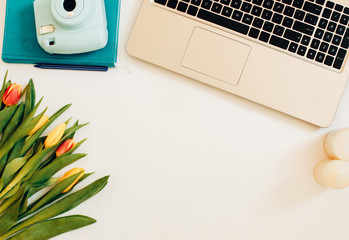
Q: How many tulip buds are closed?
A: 5